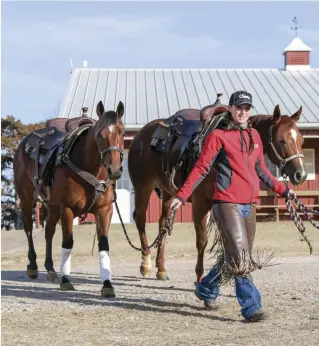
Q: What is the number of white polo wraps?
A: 2